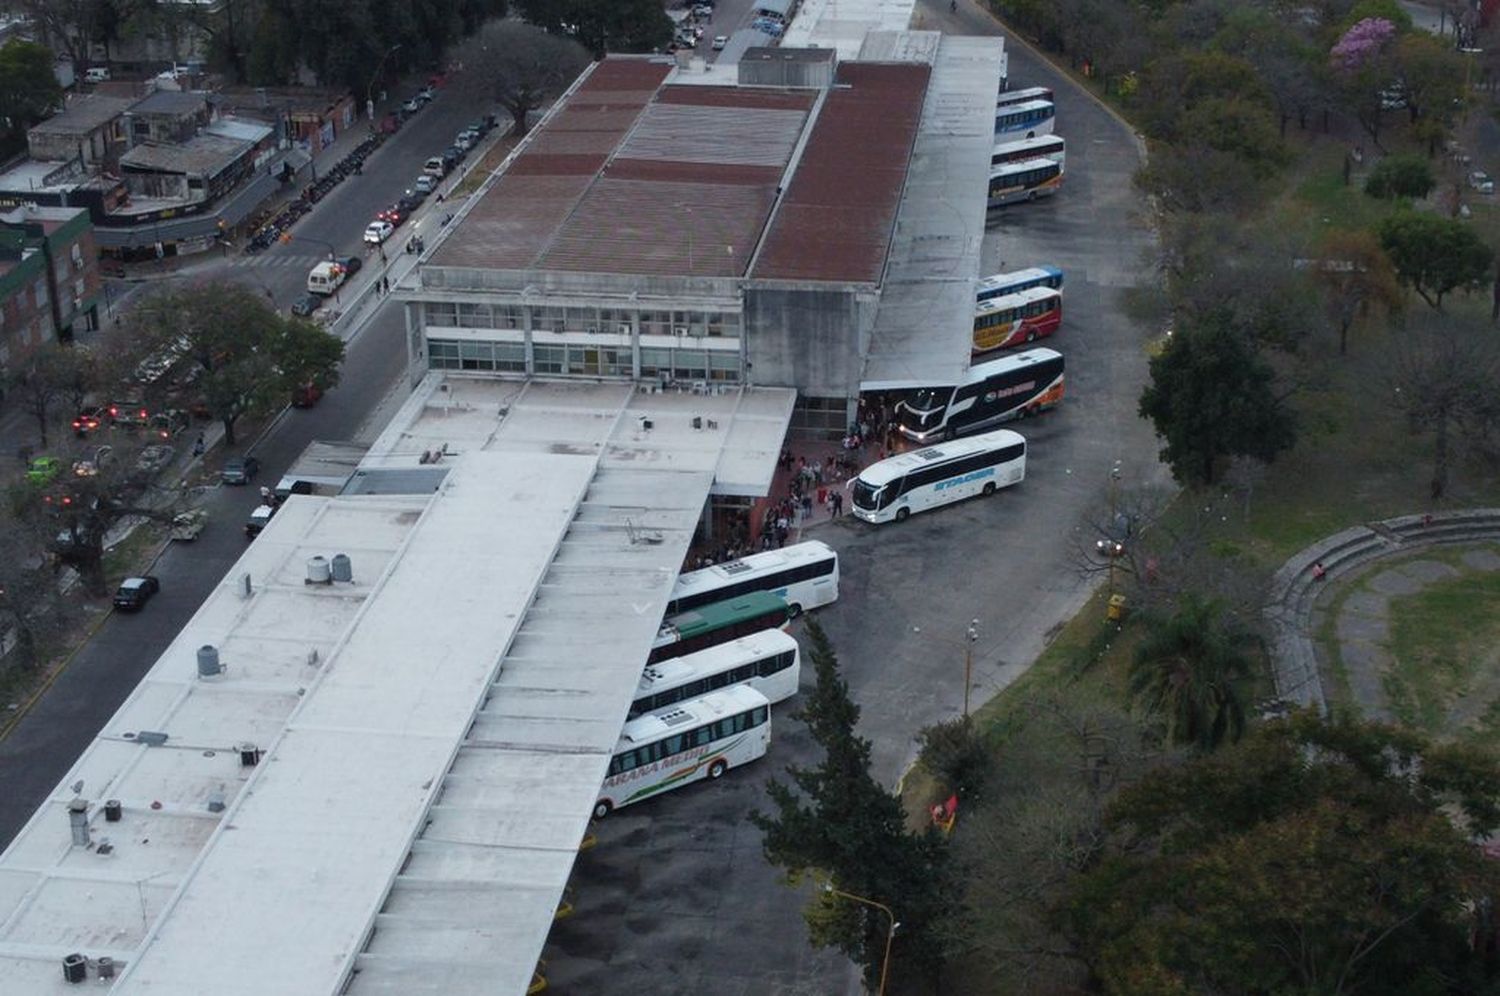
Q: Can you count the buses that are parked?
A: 12